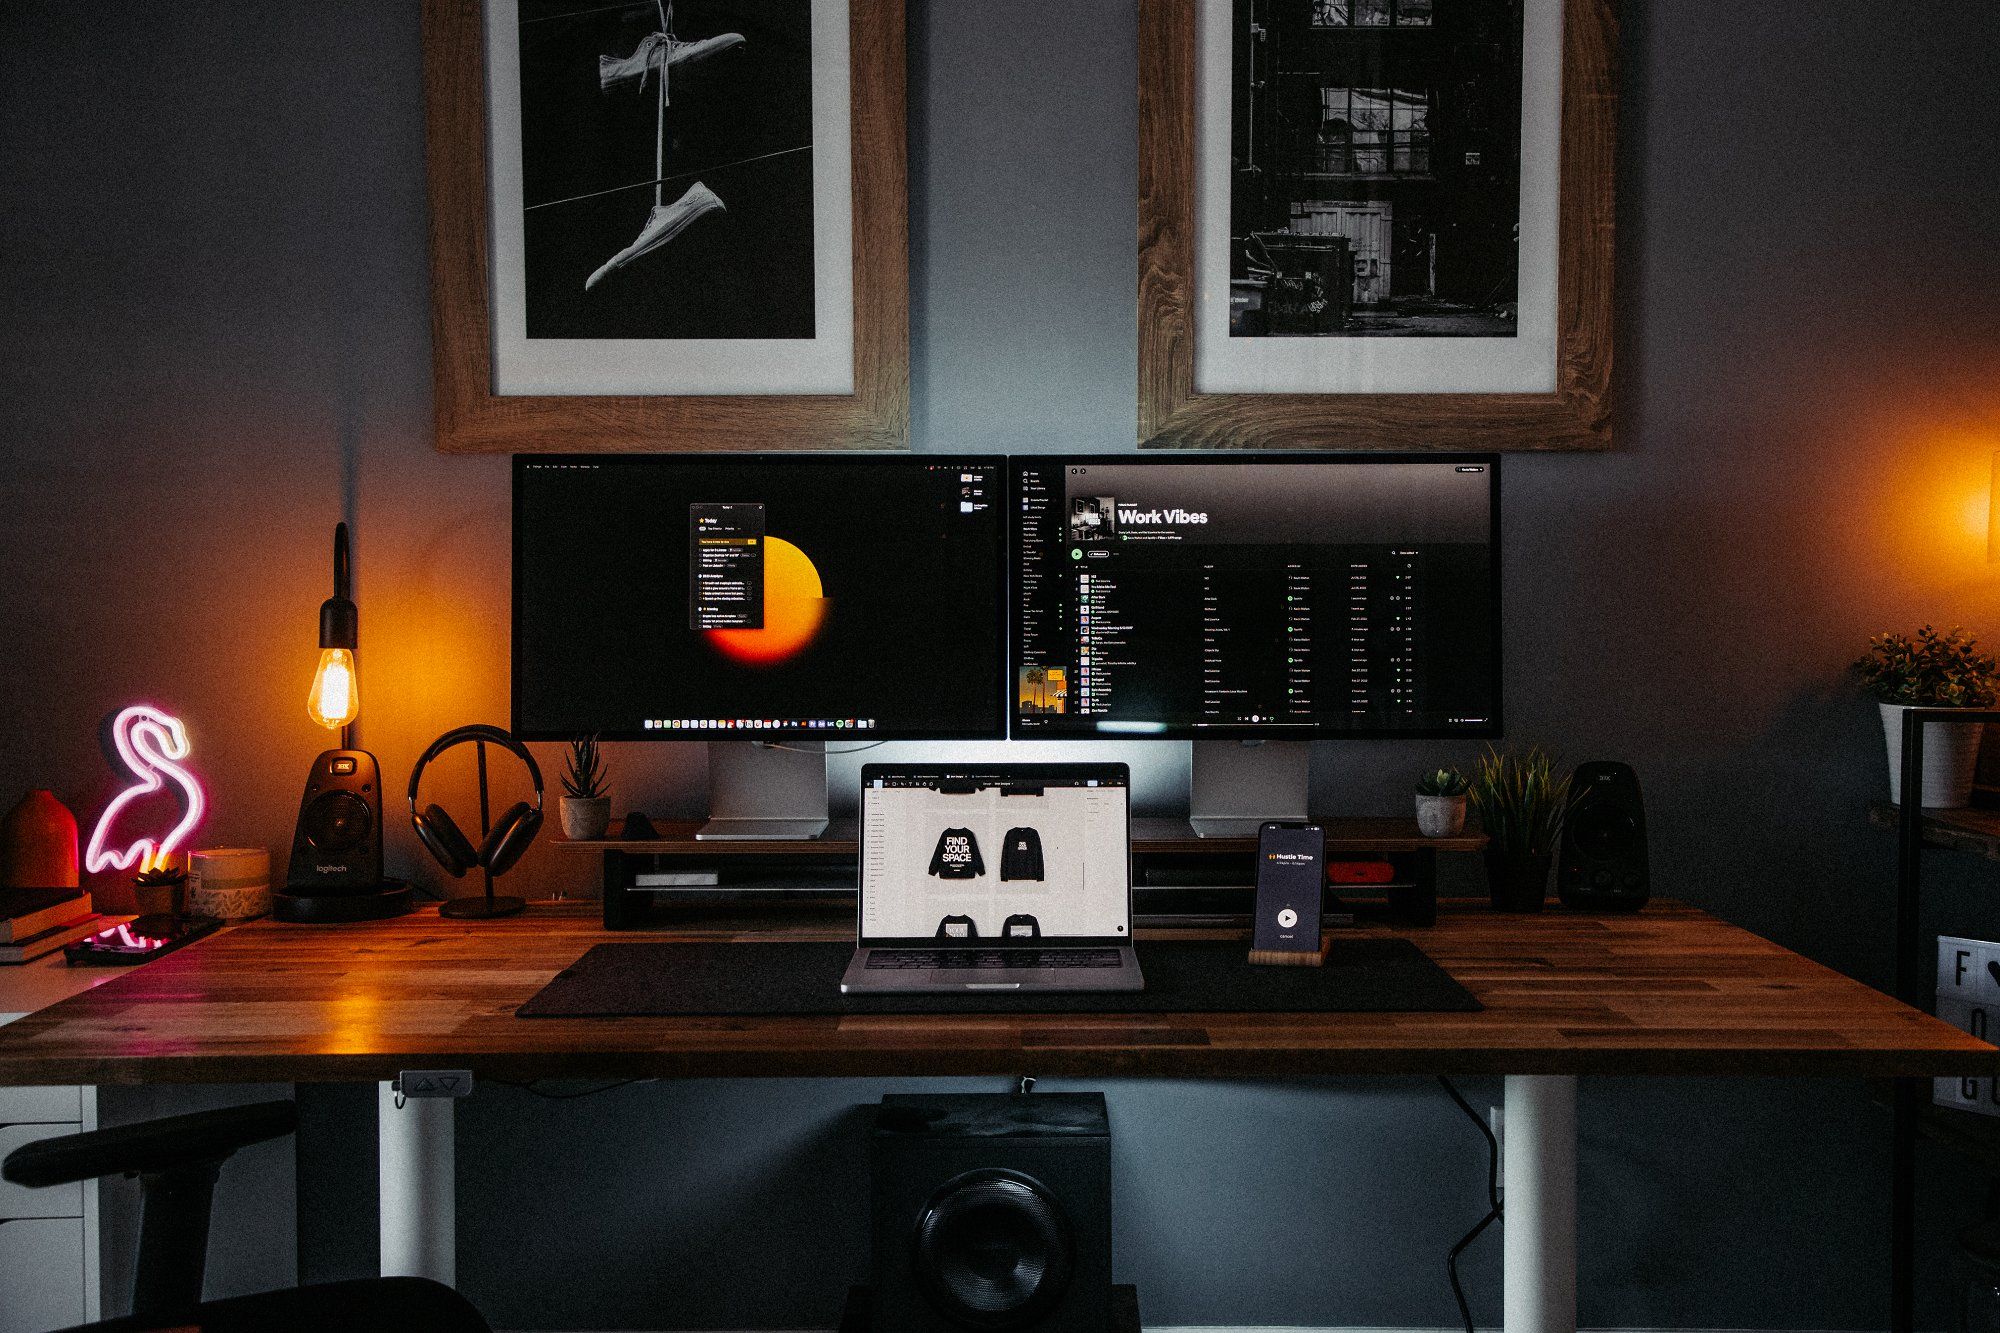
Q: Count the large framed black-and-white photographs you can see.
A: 2